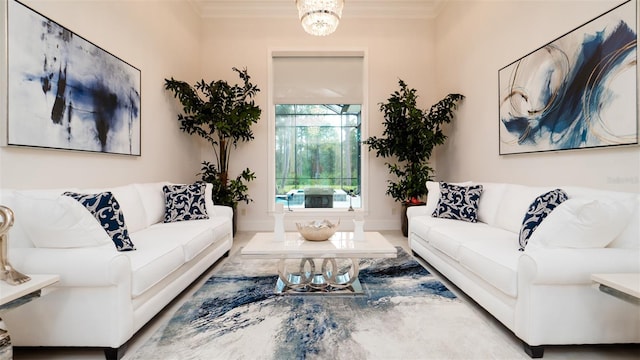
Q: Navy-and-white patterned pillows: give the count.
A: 4